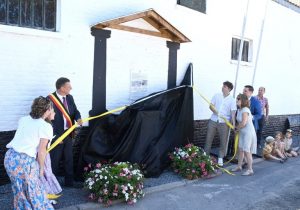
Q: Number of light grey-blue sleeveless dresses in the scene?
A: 1